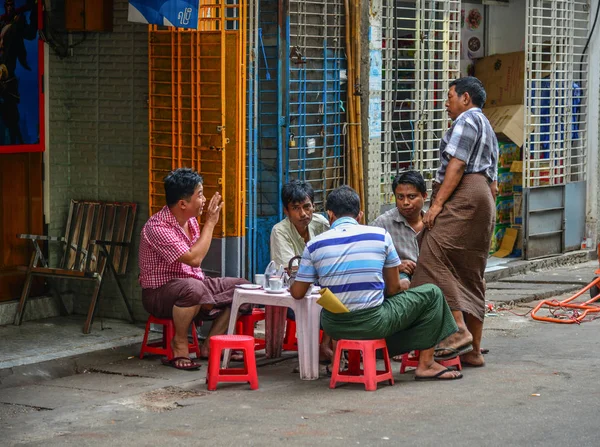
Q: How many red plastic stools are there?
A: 6